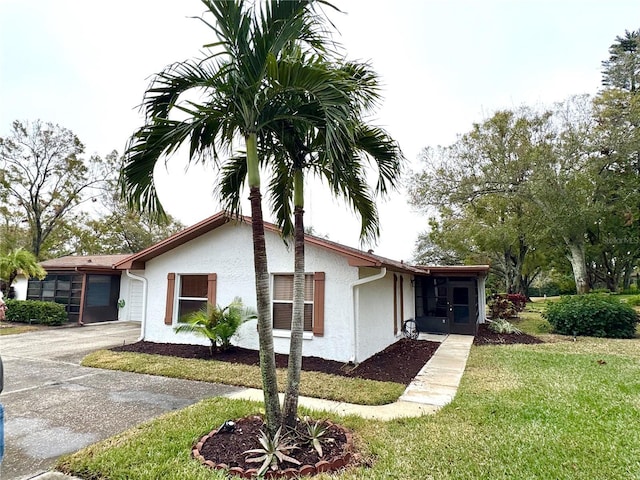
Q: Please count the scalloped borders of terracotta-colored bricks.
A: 1